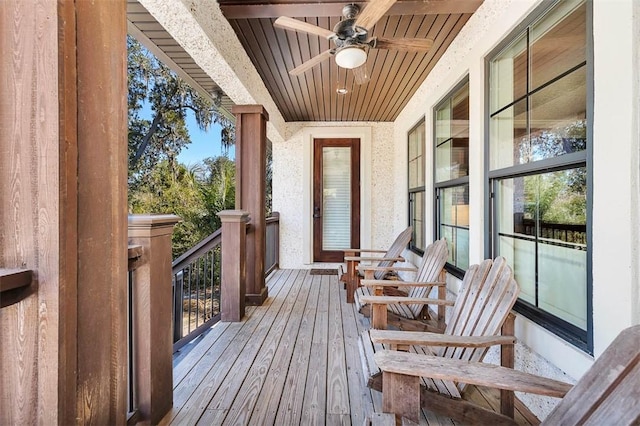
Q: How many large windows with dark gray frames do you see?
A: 3